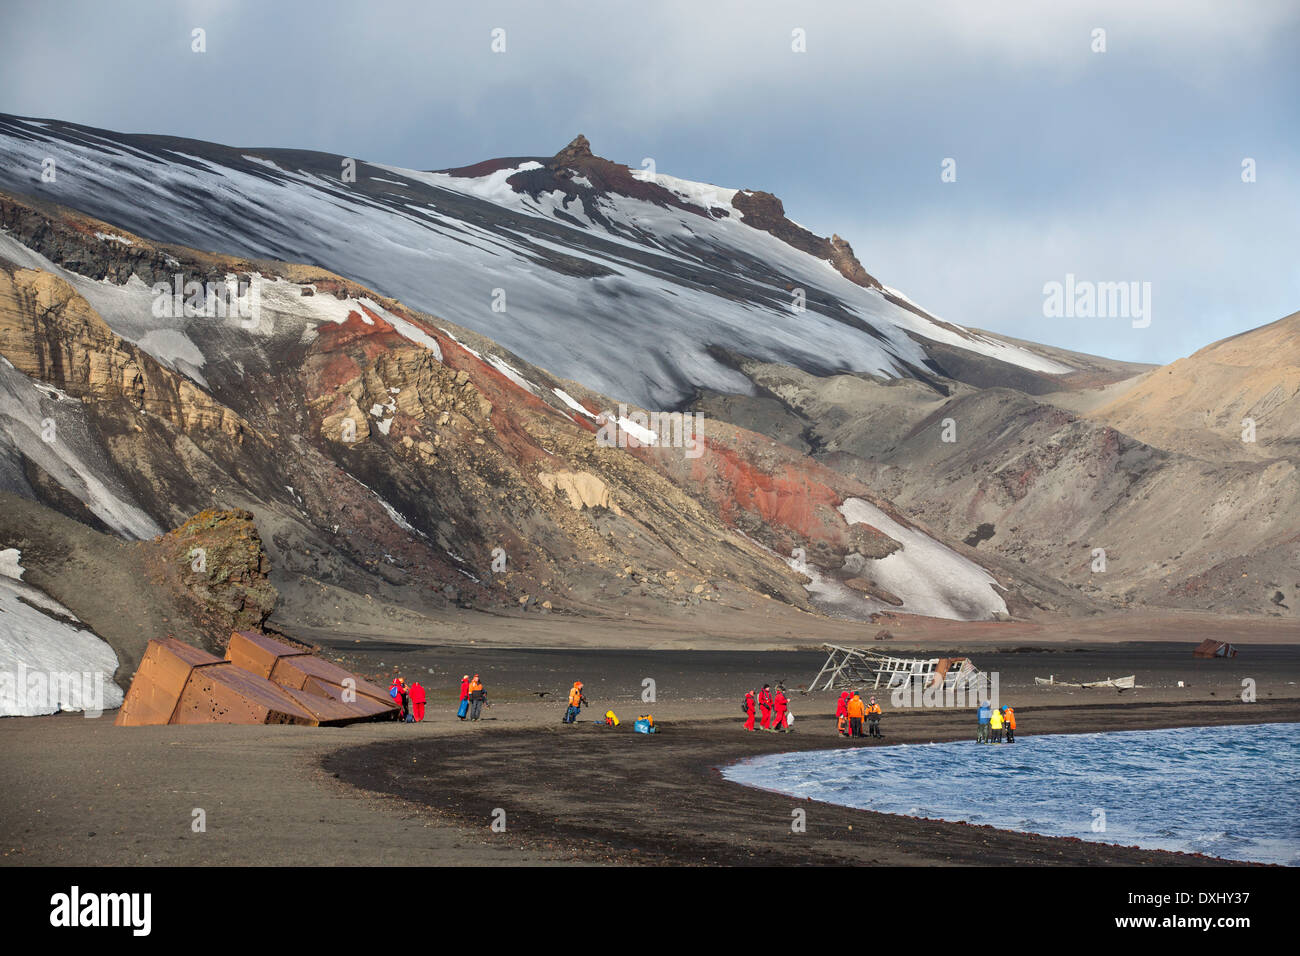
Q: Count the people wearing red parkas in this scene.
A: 8